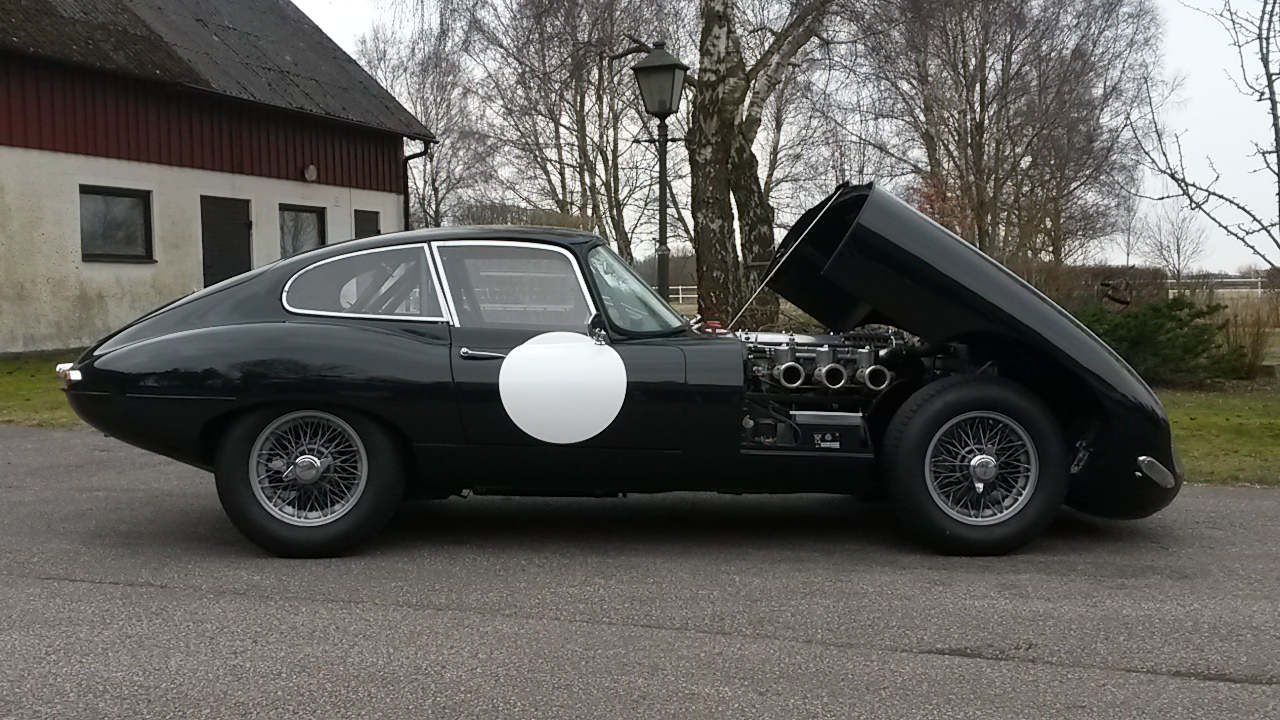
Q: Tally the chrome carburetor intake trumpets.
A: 3